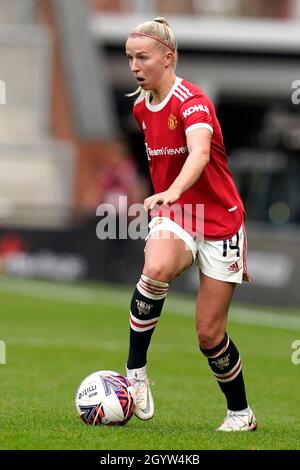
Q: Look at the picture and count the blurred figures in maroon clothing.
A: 1